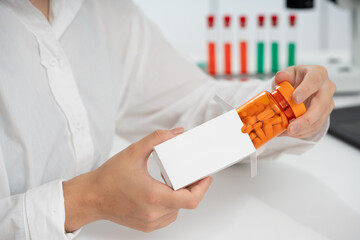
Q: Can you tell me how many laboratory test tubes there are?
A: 6